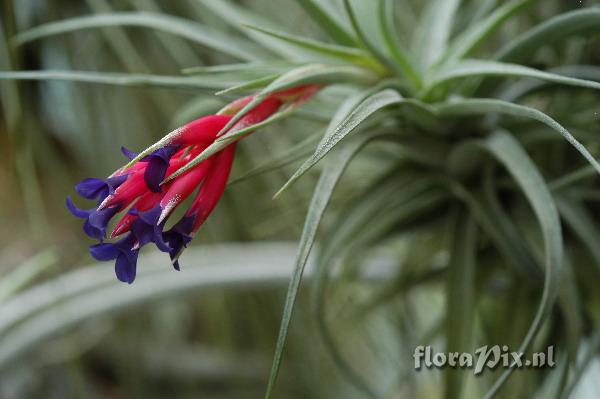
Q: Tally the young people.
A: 0